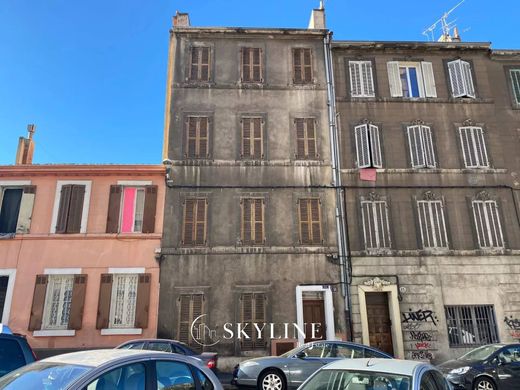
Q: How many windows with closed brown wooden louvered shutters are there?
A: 11